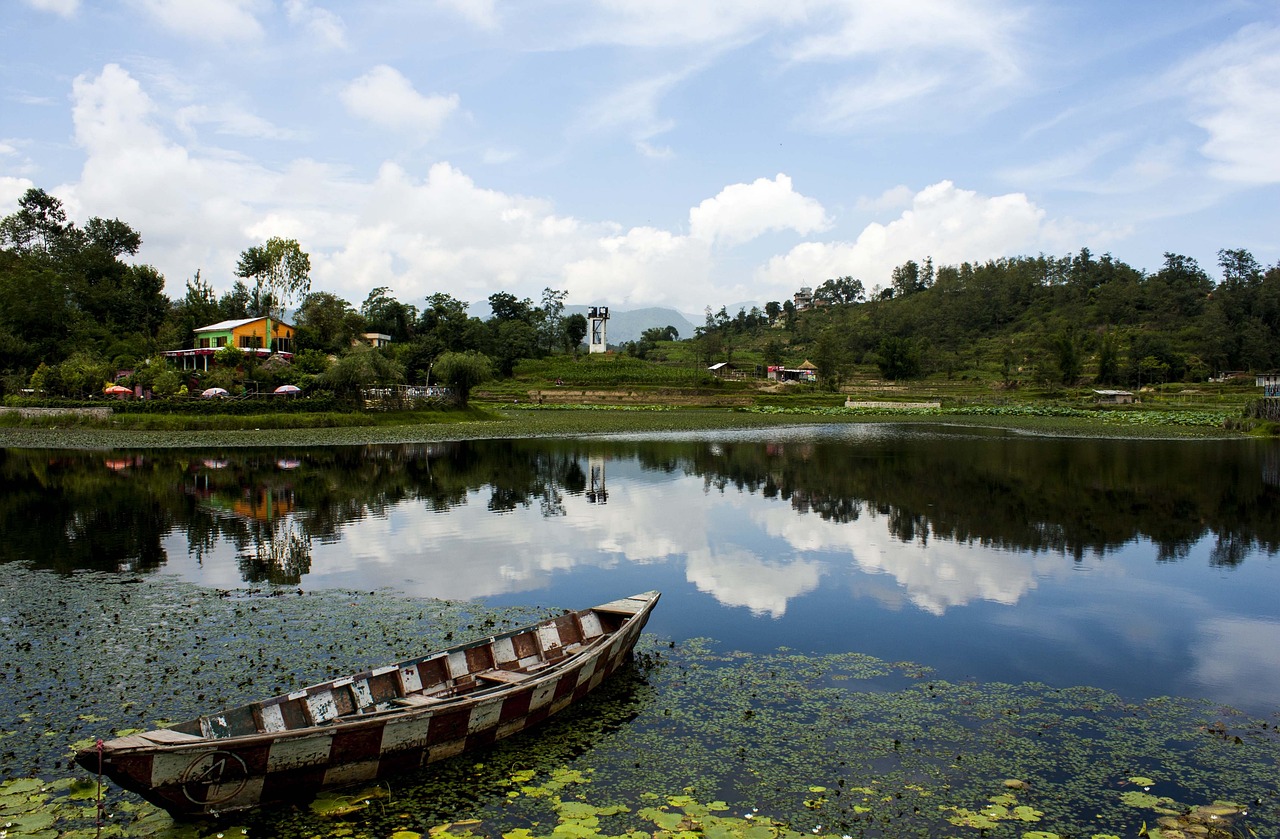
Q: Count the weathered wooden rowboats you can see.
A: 1